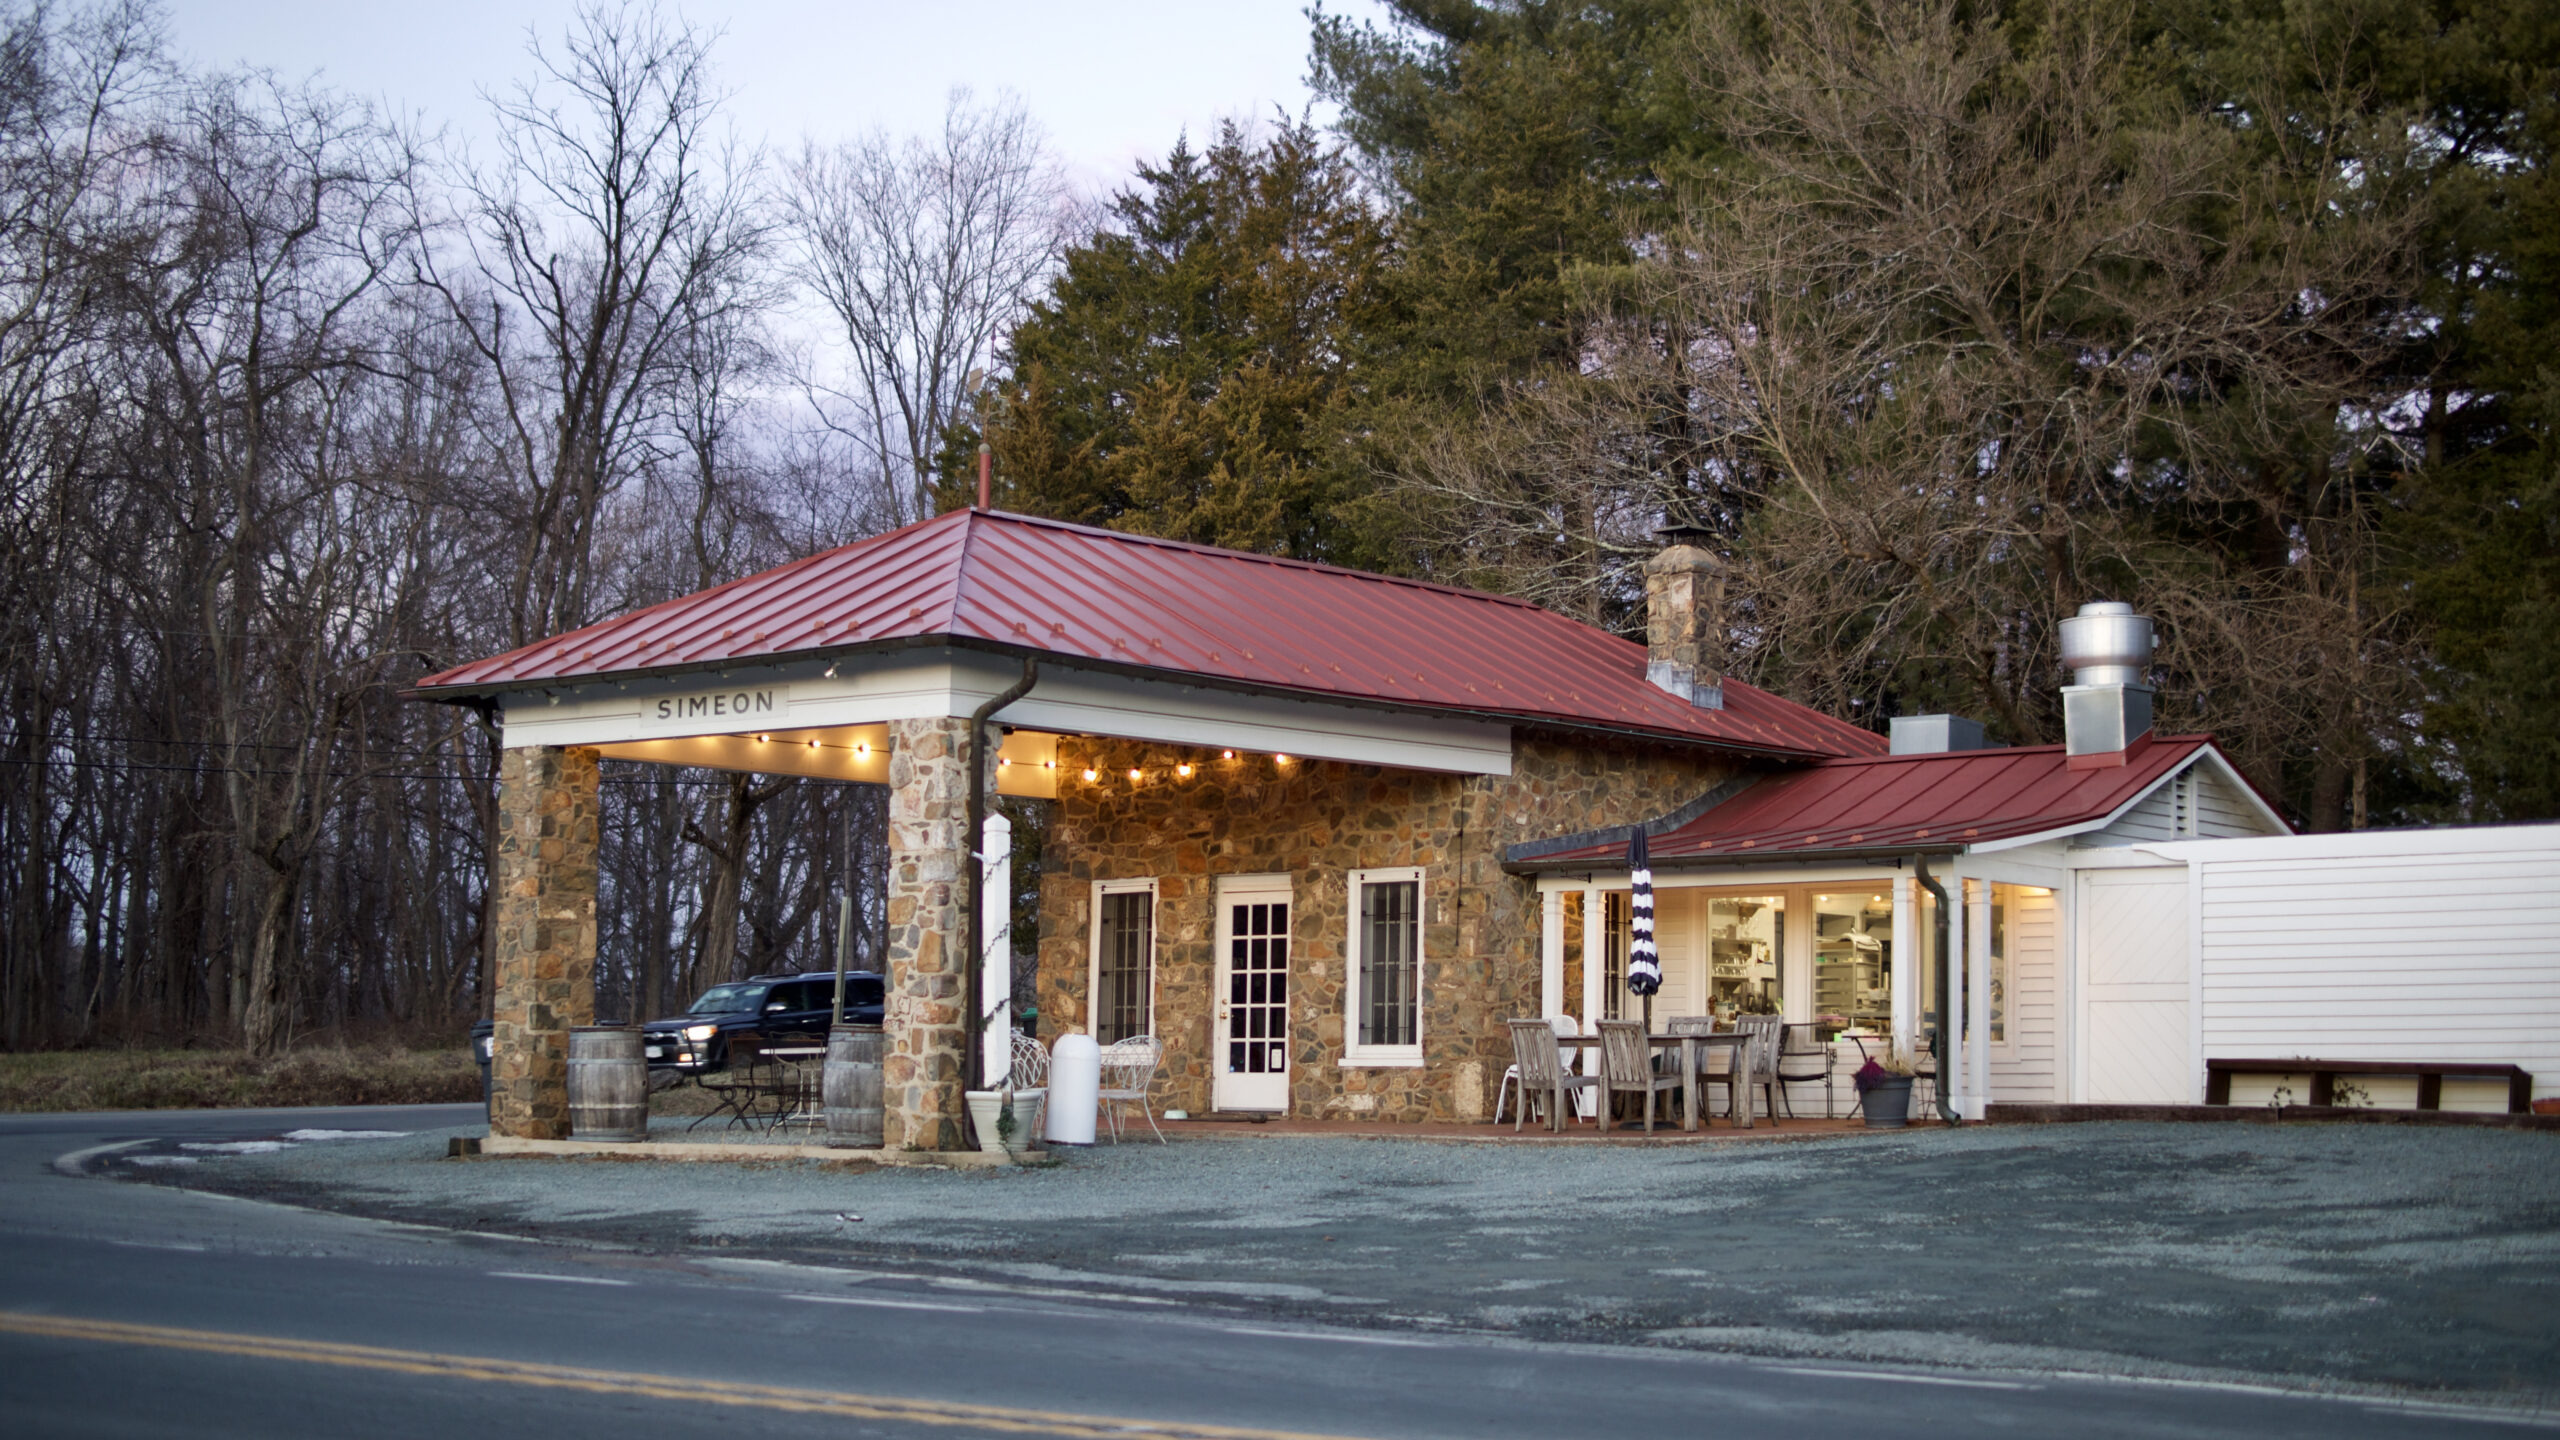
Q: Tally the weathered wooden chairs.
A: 4